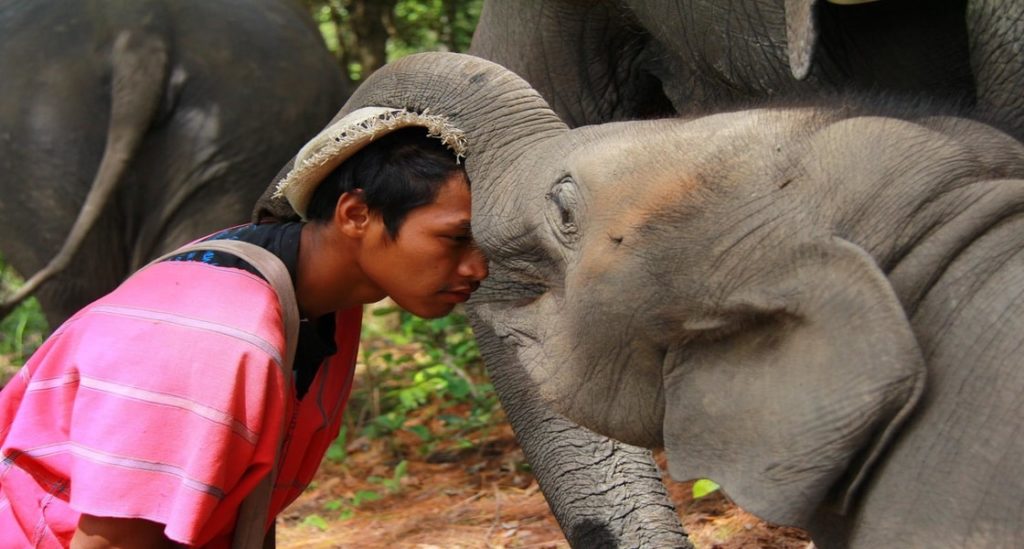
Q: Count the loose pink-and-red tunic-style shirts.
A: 1